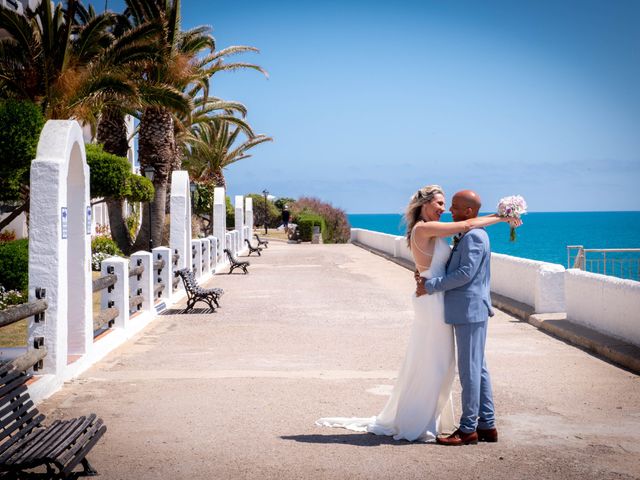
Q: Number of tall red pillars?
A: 0